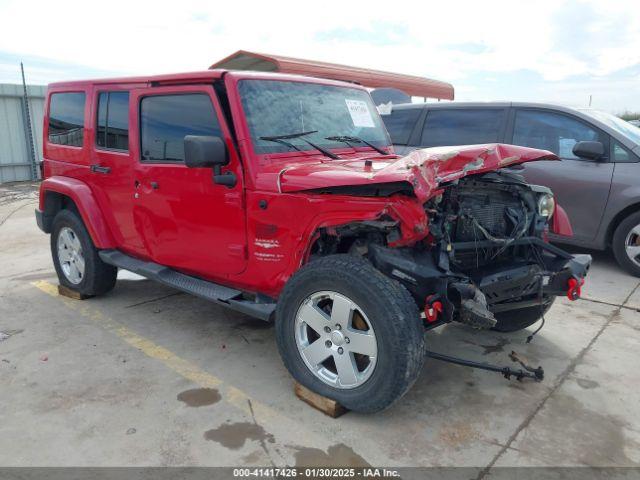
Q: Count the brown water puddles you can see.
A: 3